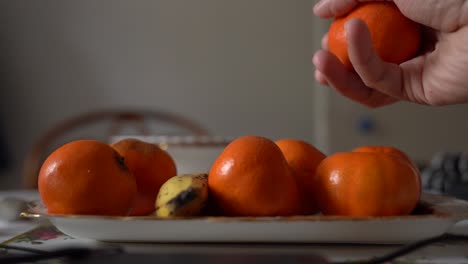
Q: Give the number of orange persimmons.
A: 7